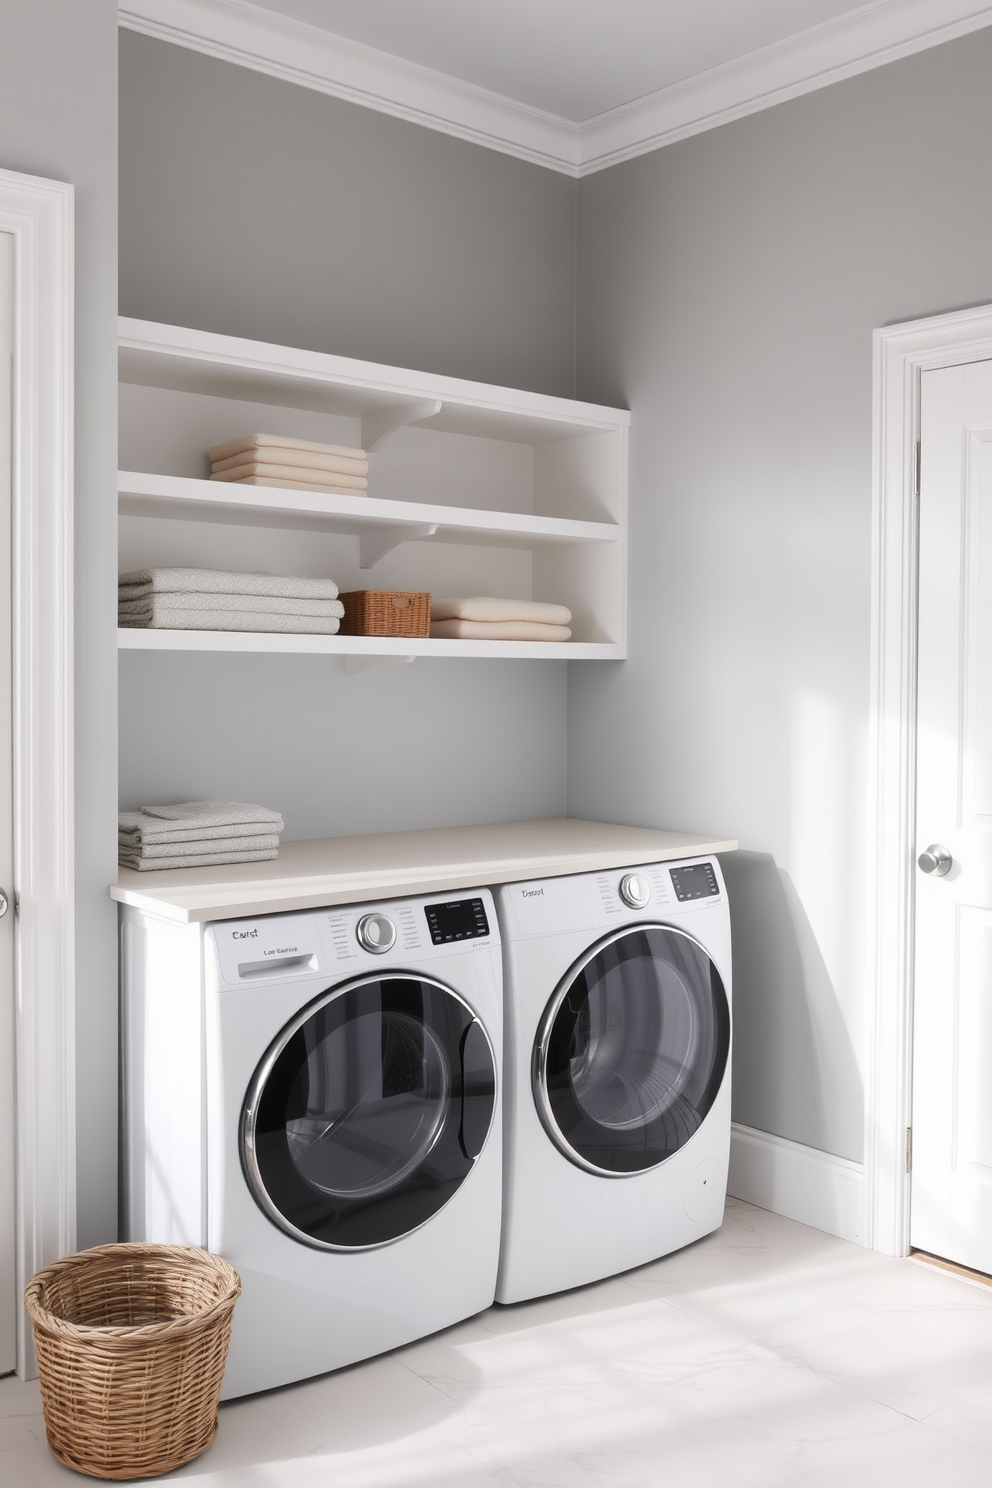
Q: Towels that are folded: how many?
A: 13